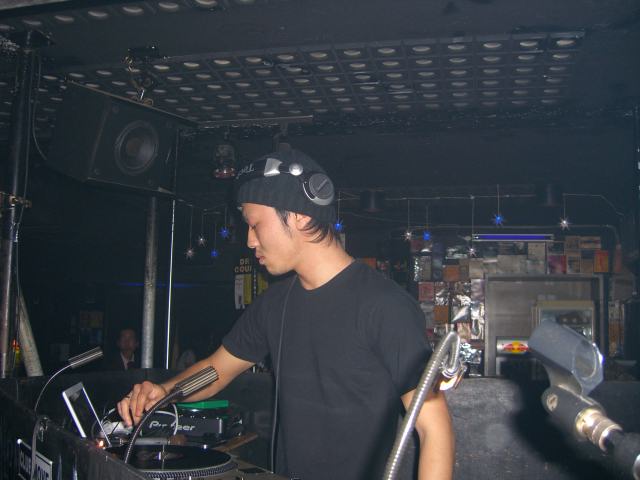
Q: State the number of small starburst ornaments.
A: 10